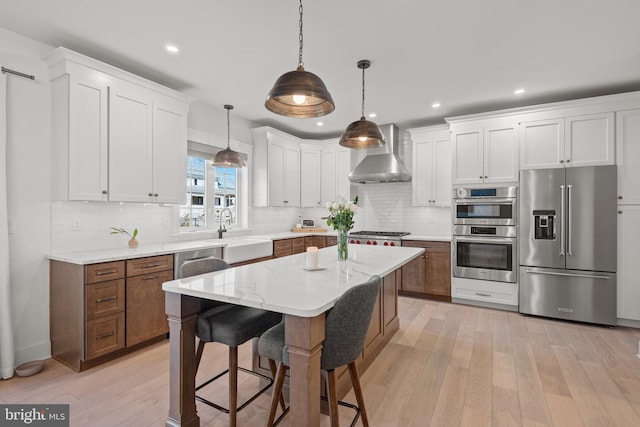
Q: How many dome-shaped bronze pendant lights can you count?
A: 3